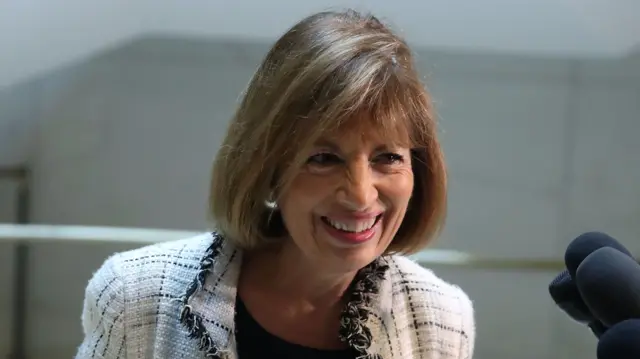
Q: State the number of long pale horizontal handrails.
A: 1